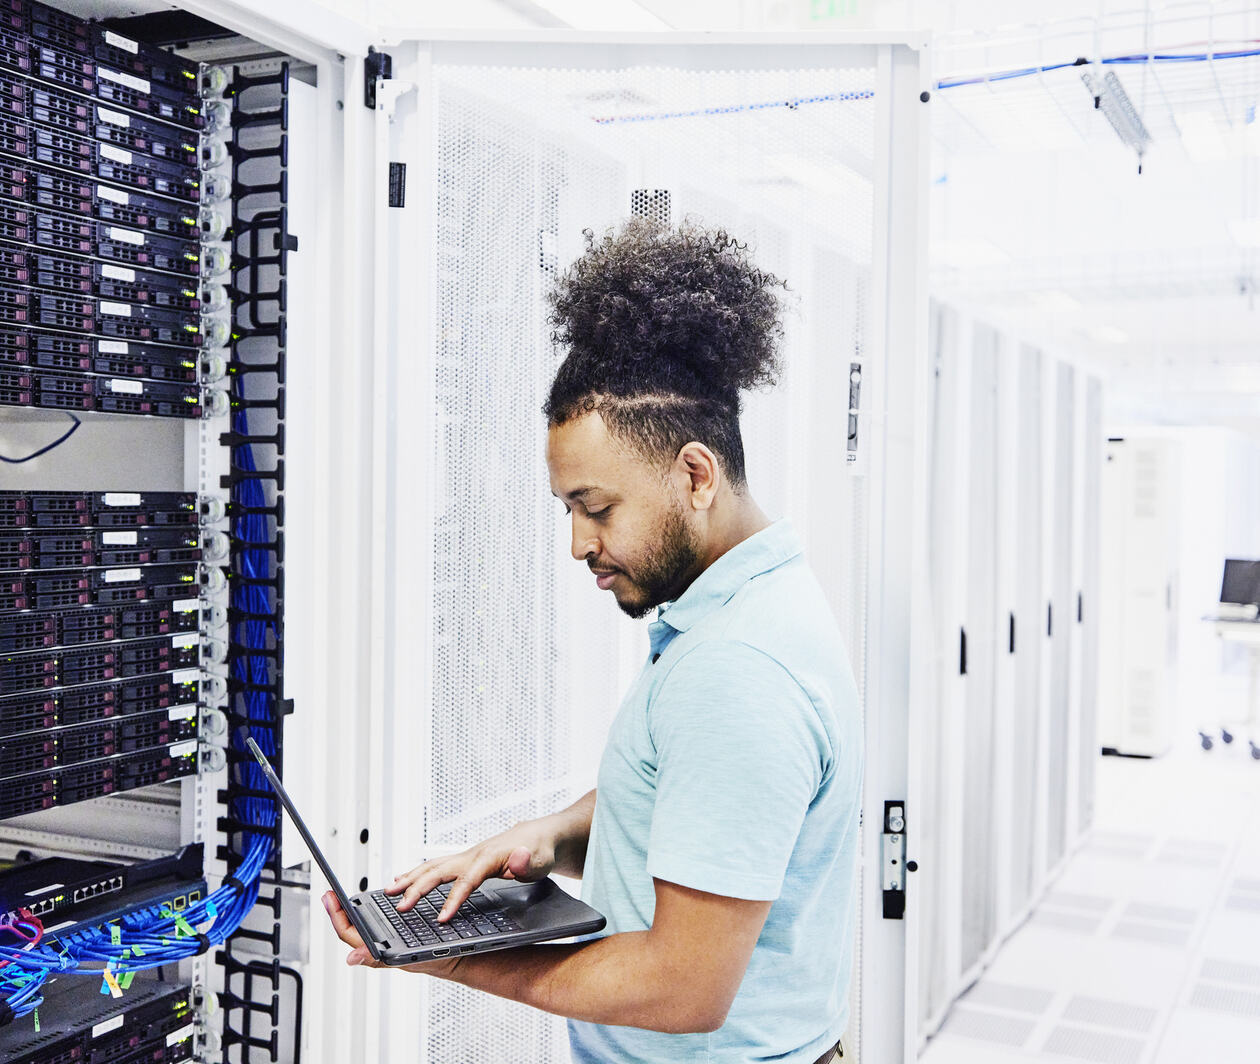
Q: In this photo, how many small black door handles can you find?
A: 4